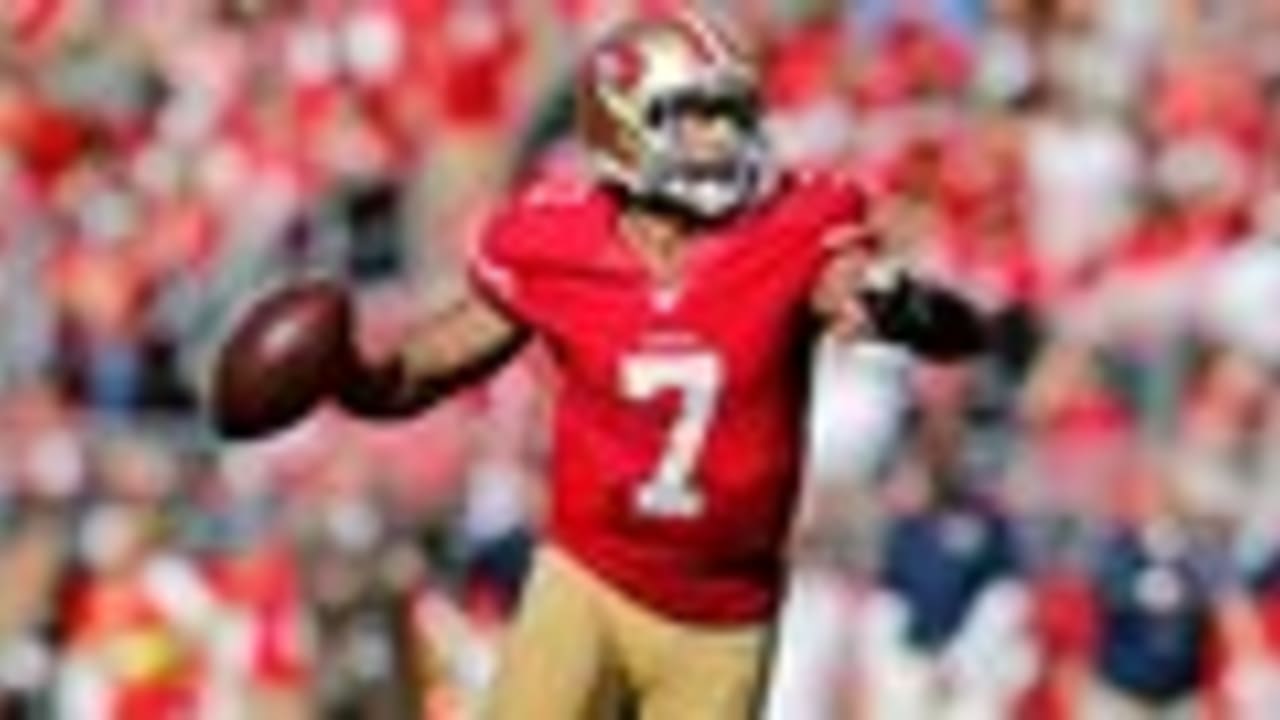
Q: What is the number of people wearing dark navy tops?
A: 2